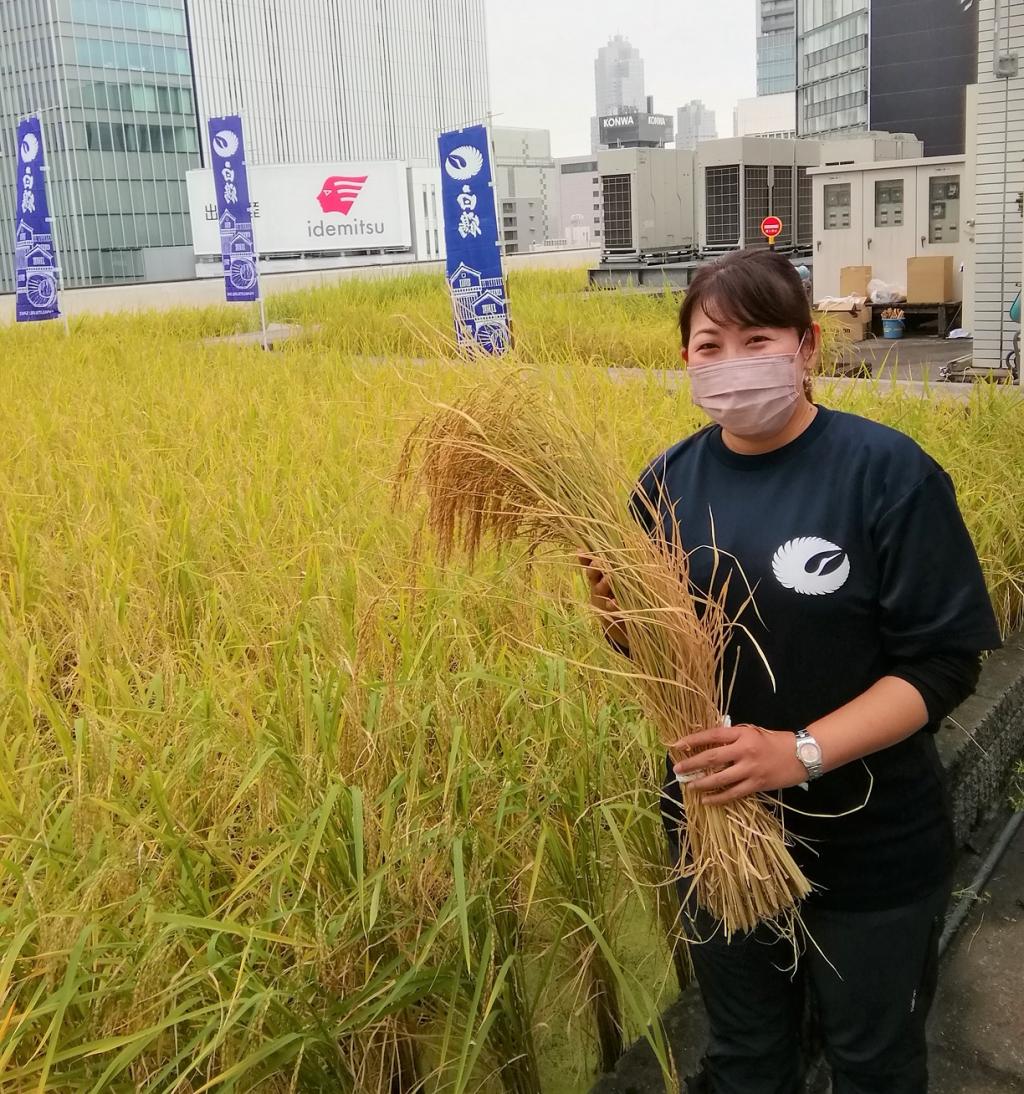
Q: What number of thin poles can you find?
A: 3